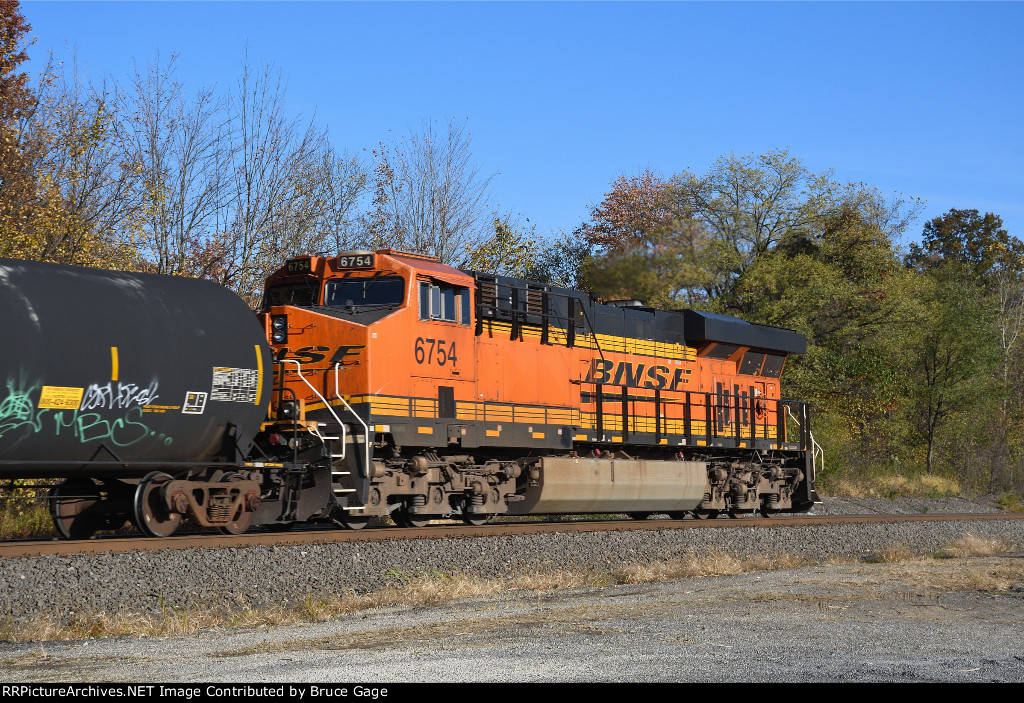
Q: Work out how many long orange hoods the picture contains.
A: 1